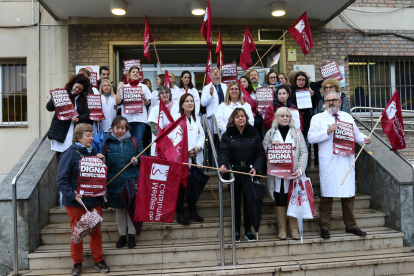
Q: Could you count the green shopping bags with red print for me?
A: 0